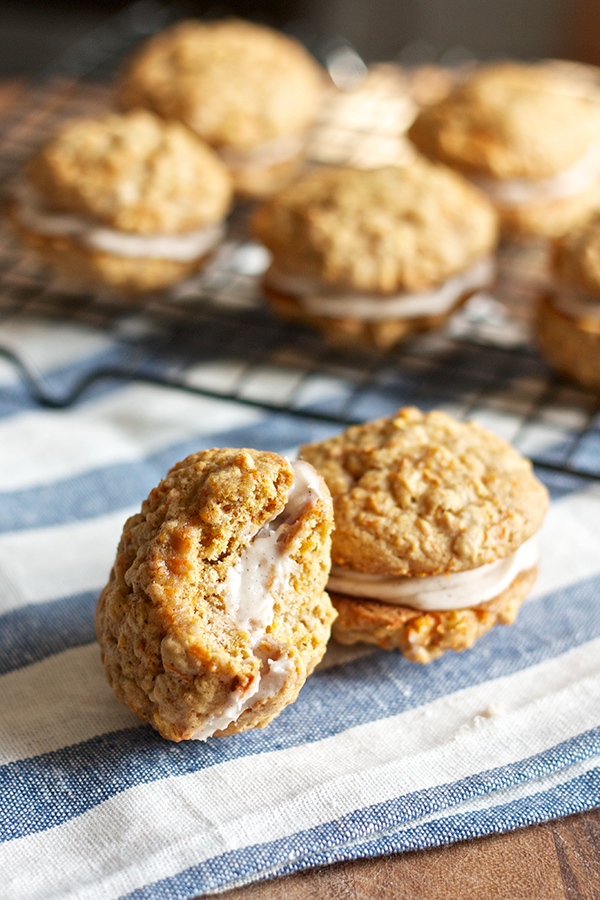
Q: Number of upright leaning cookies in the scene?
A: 1